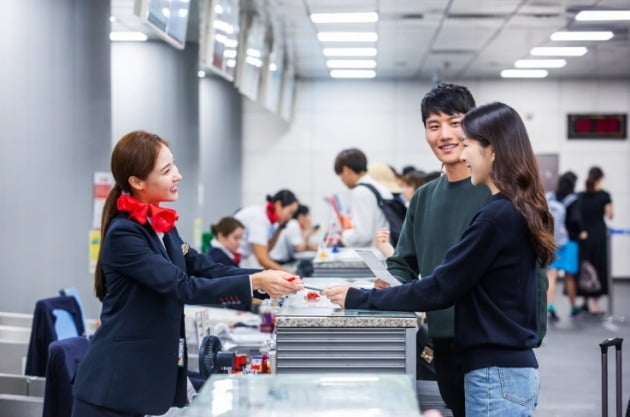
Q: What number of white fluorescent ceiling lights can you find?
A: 11